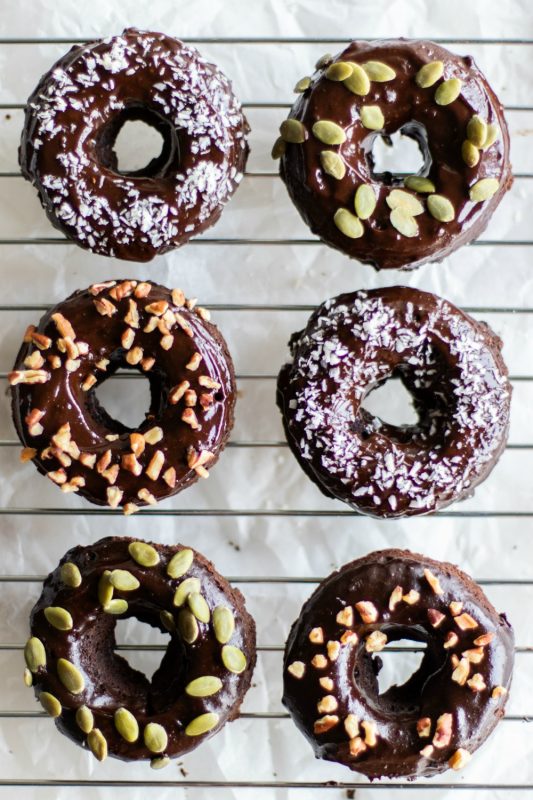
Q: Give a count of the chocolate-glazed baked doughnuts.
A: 6